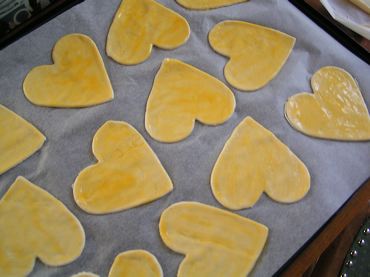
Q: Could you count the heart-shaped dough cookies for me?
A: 12